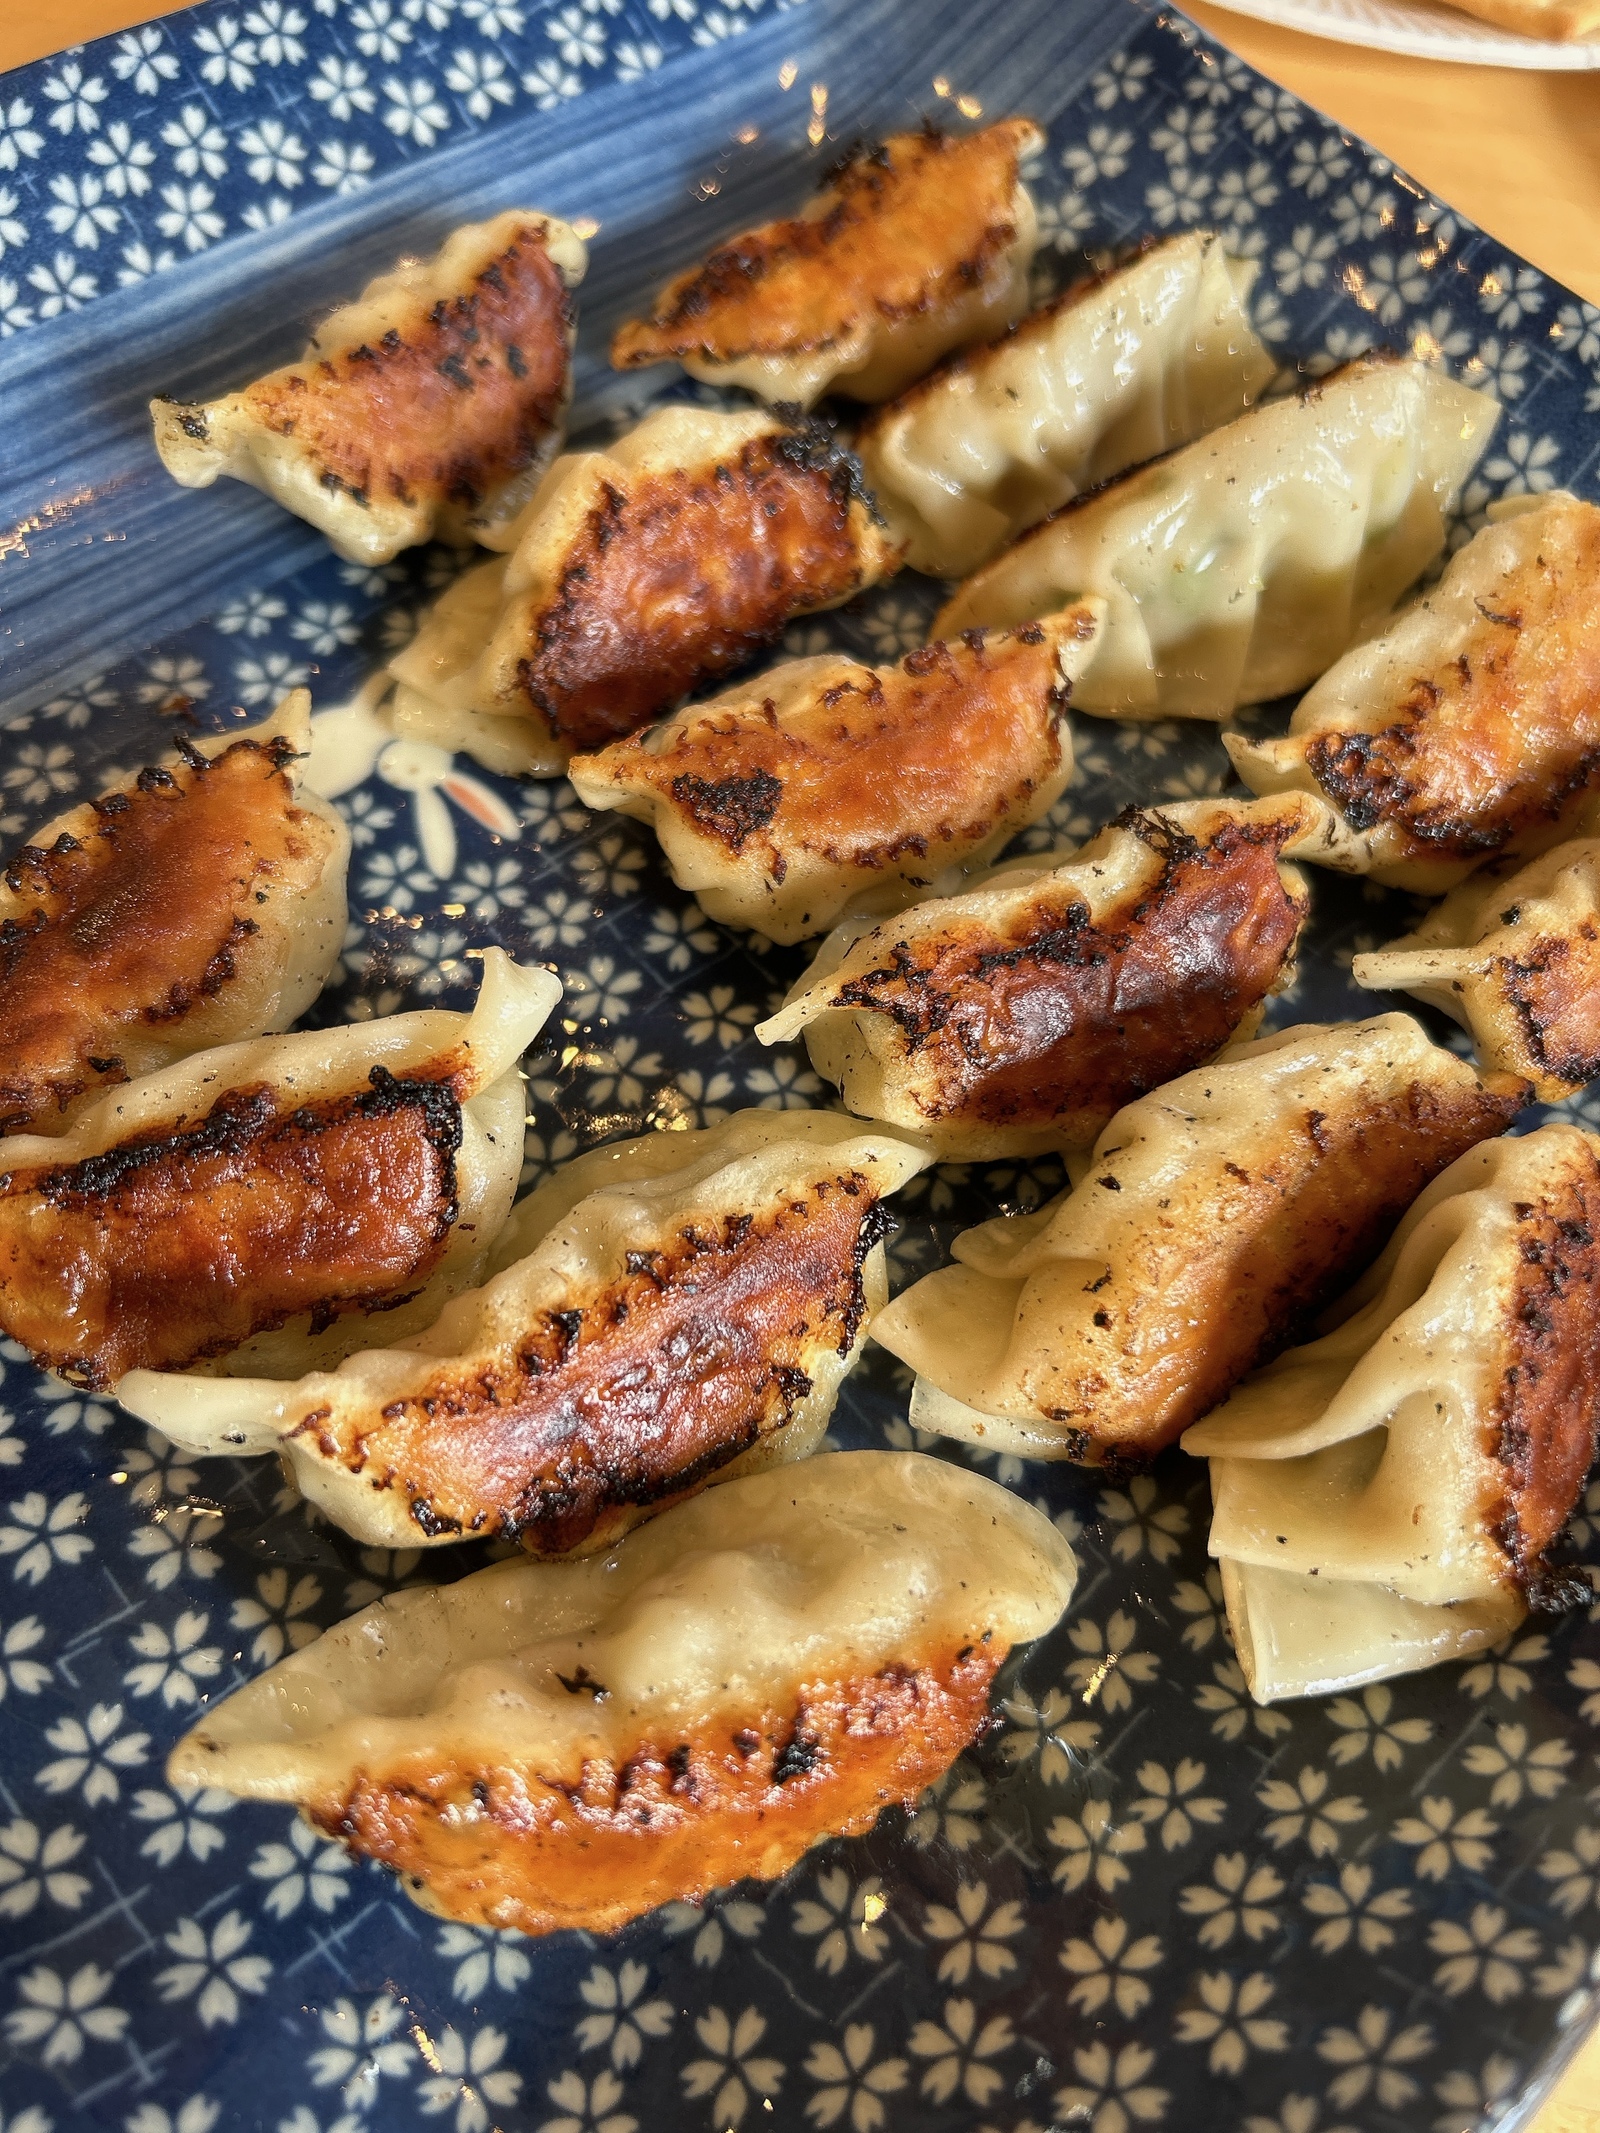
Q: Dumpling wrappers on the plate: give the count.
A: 15